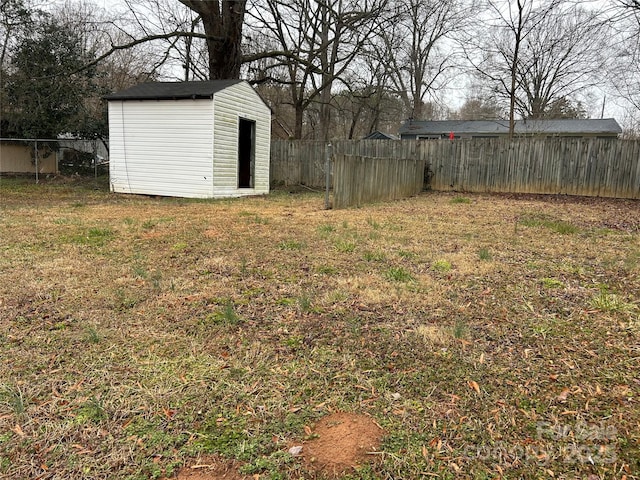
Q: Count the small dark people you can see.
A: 0